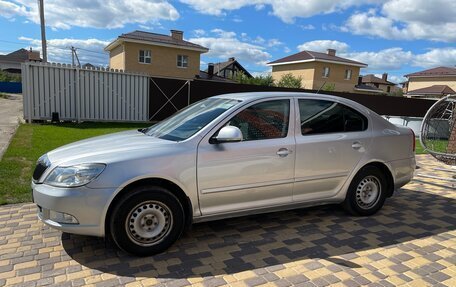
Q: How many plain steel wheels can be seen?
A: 2